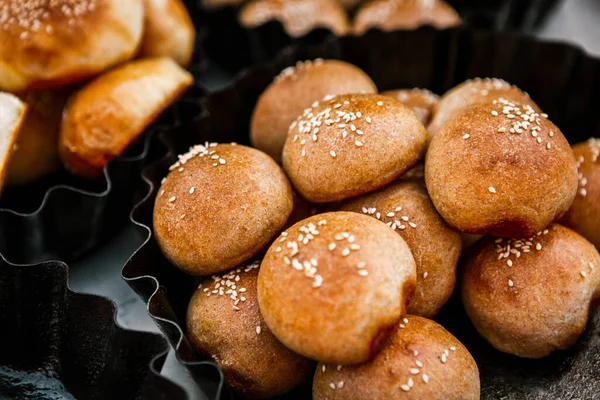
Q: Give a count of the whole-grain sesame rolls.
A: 12